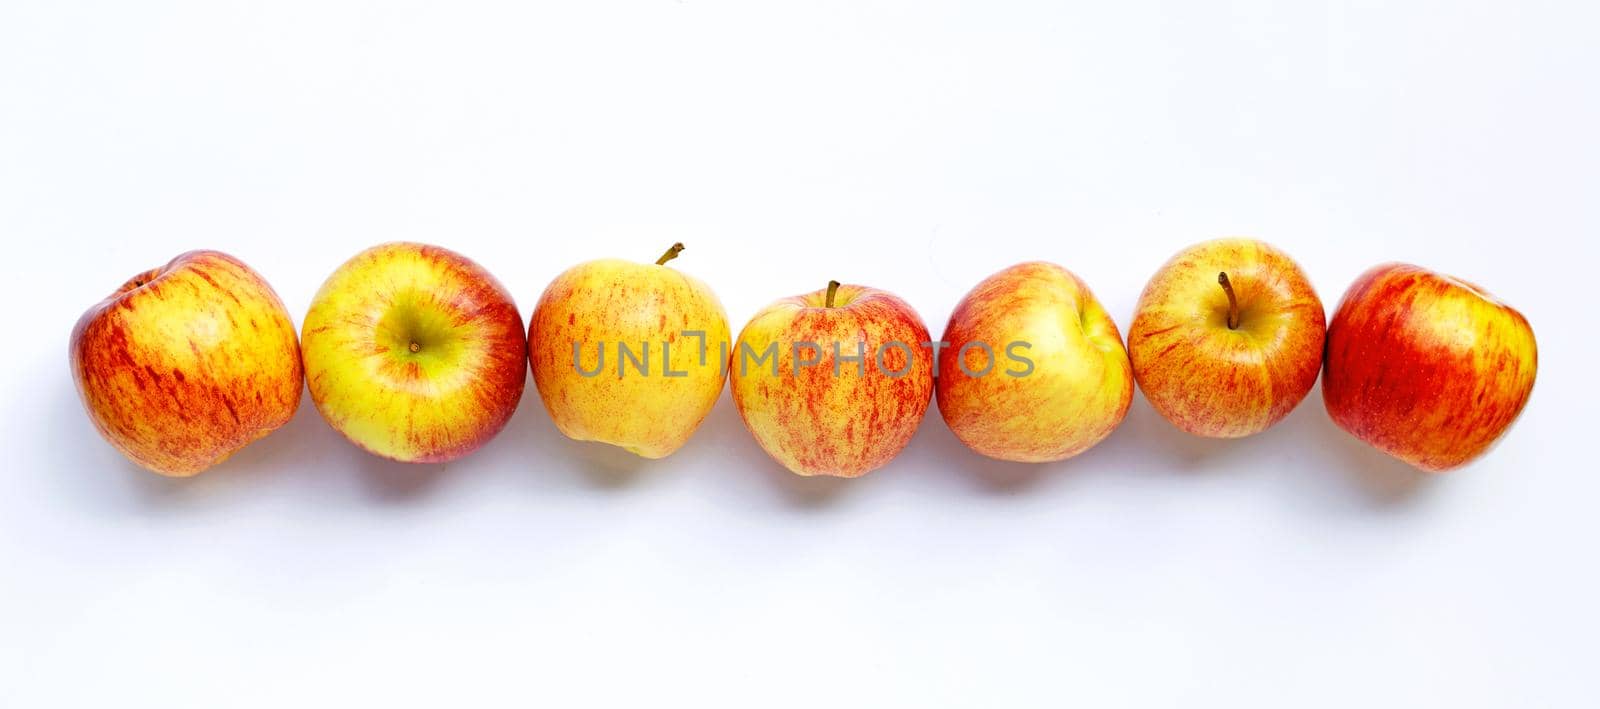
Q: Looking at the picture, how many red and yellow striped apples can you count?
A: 7